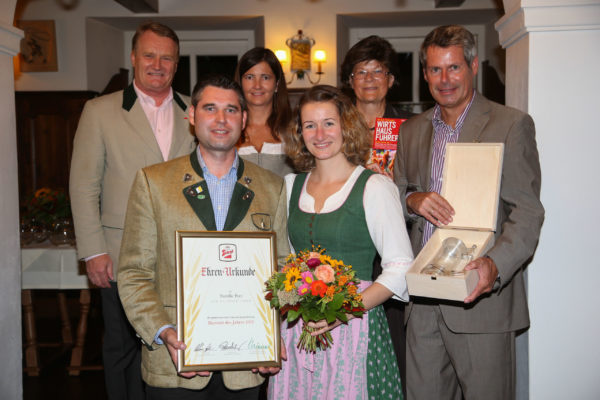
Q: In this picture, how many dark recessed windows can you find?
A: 2